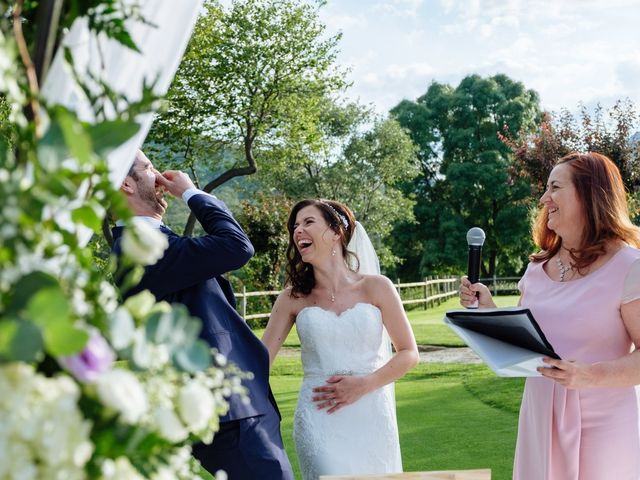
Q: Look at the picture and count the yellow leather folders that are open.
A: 0